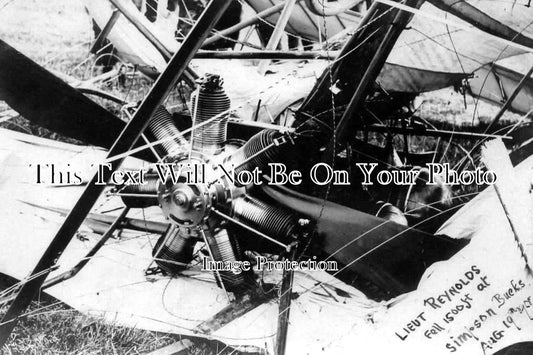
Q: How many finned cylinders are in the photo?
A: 7